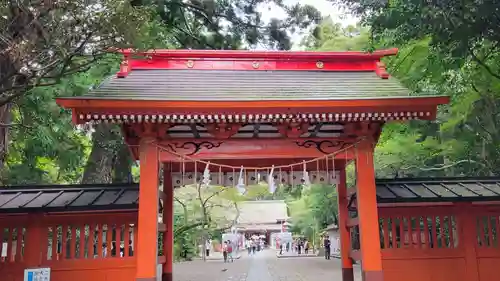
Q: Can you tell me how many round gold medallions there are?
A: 3